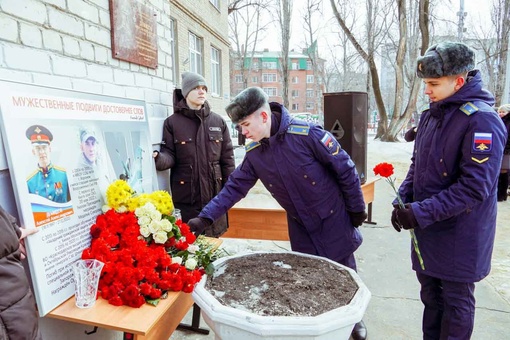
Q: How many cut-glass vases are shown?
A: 1